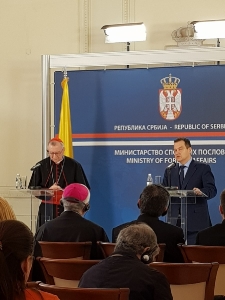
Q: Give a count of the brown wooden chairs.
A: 6